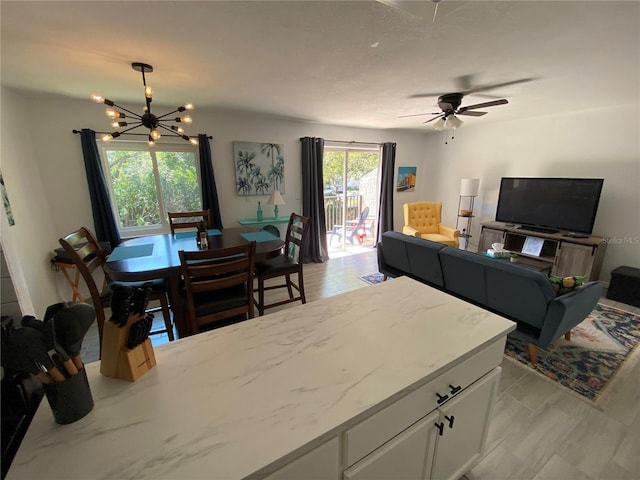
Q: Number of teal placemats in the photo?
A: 4